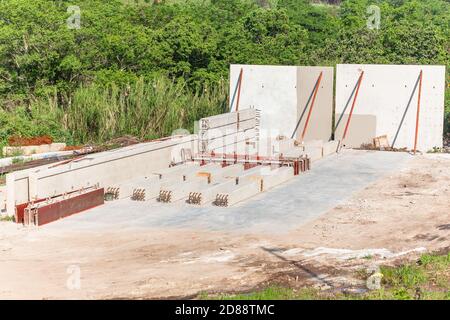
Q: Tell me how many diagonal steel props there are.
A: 4